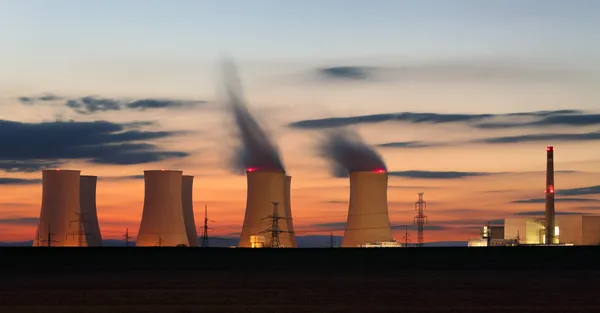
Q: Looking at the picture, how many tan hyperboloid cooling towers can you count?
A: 7